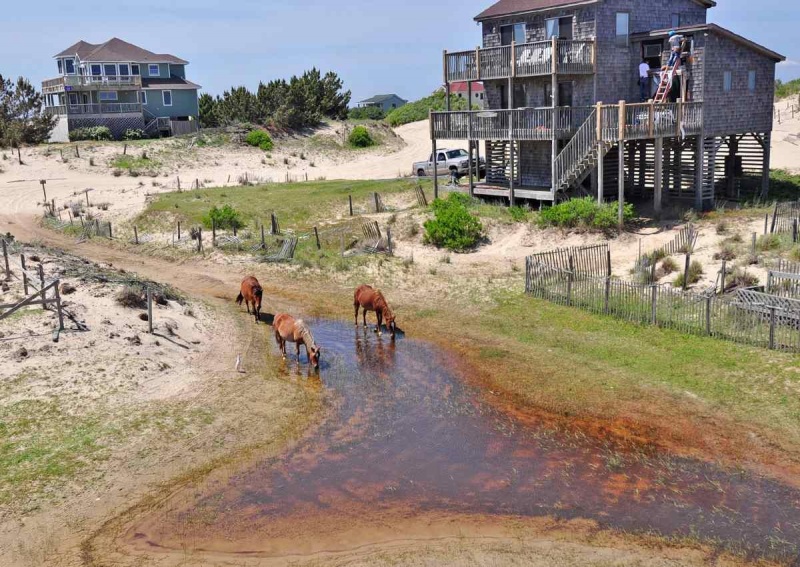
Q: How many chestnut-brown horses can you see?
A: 3